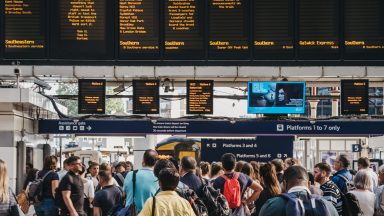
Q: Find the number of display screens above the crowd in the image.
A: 13